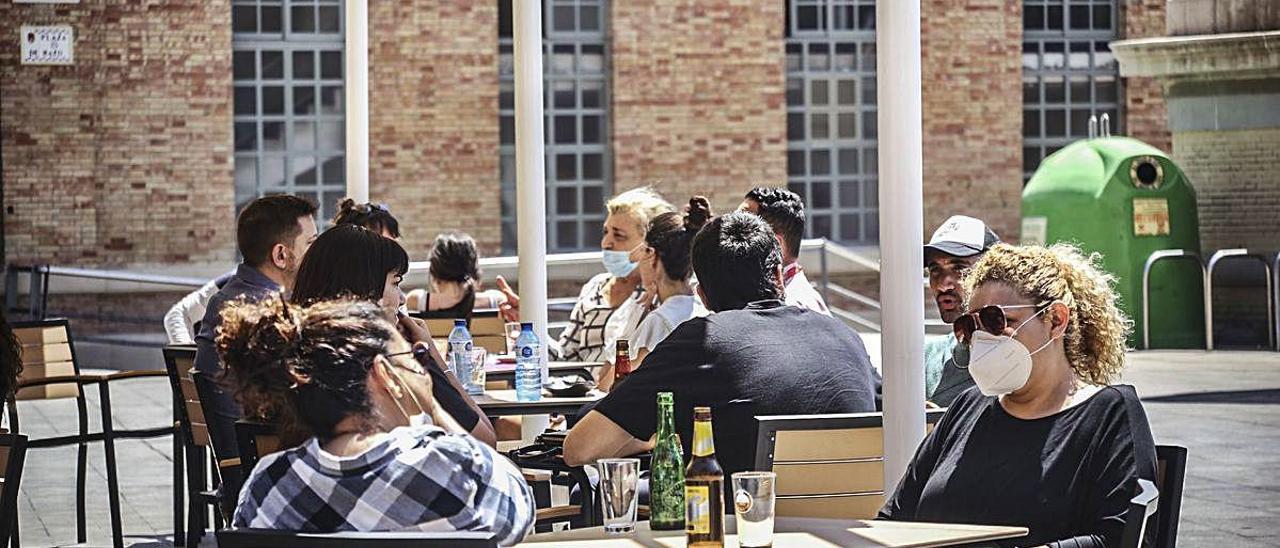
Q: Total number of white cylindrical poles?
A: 3